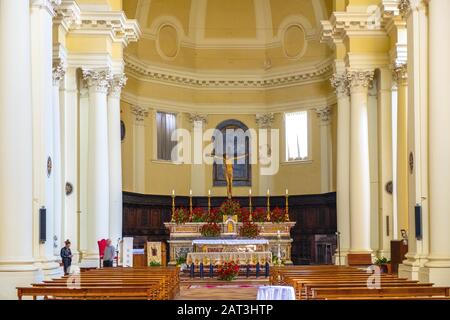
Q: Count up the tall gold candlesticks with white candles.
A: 6